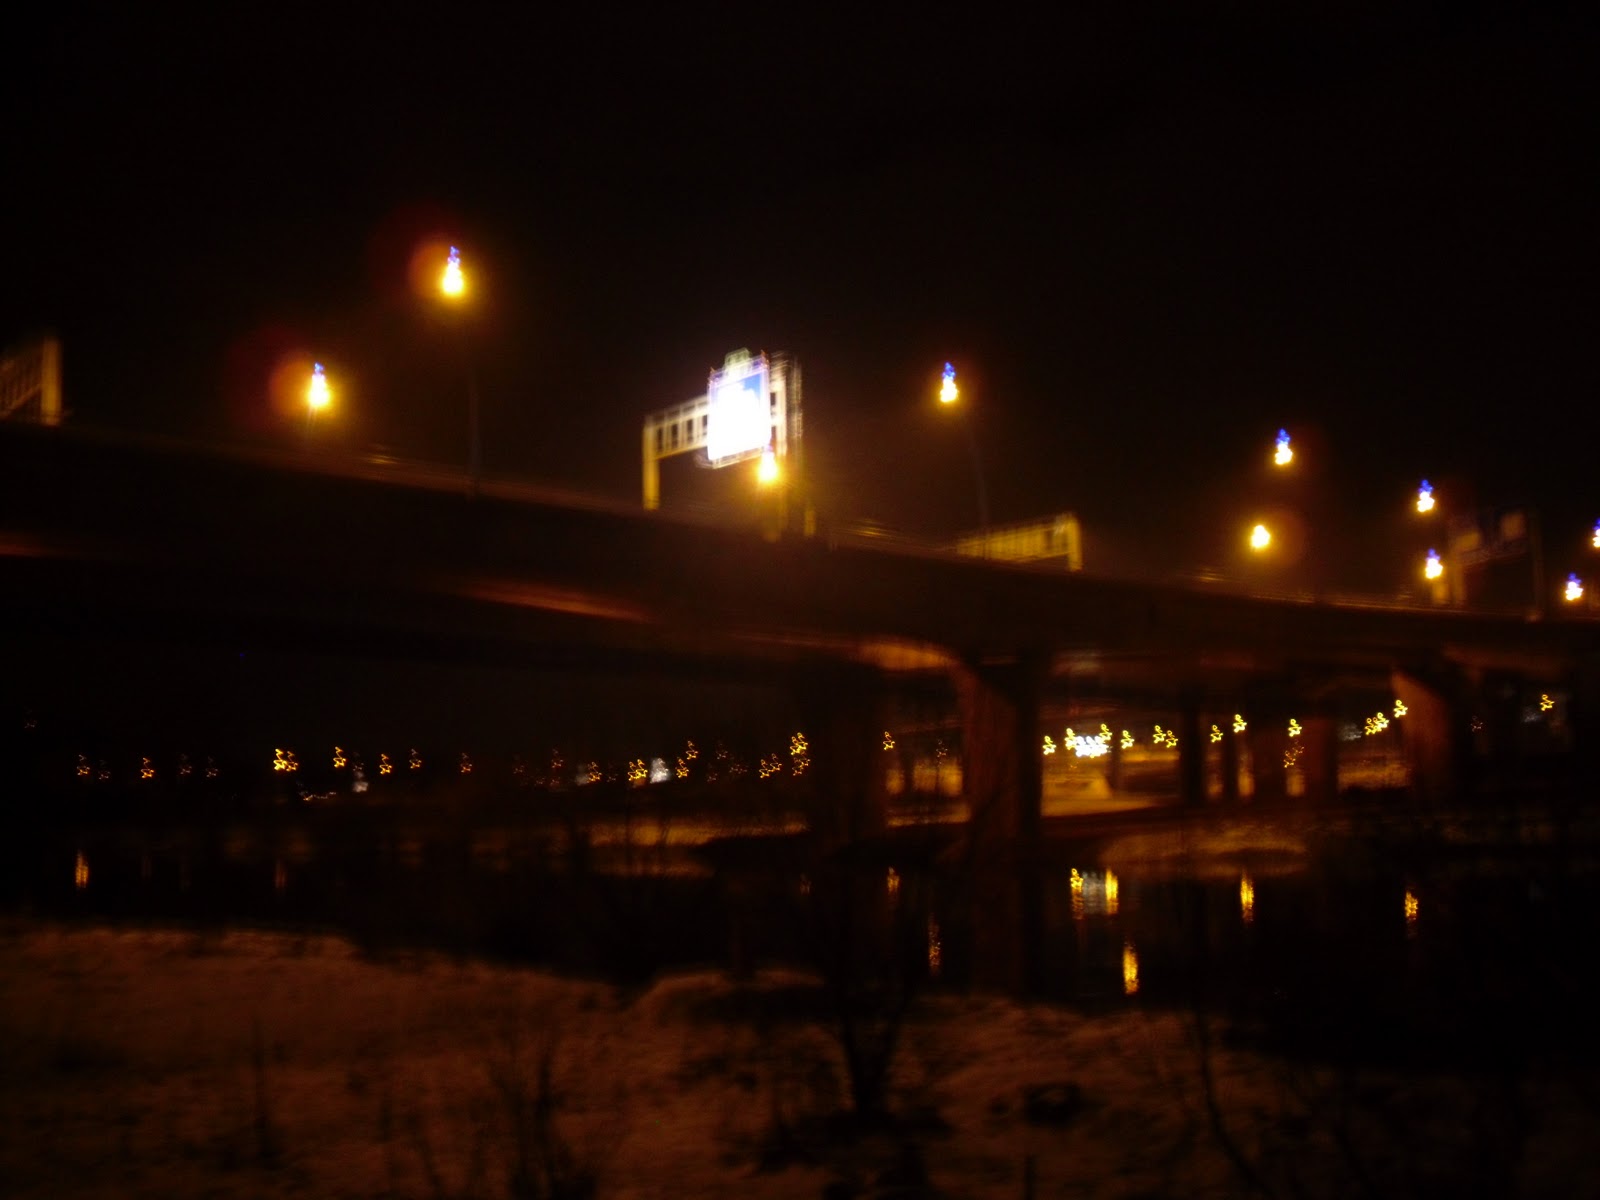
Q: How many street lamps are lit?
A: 10